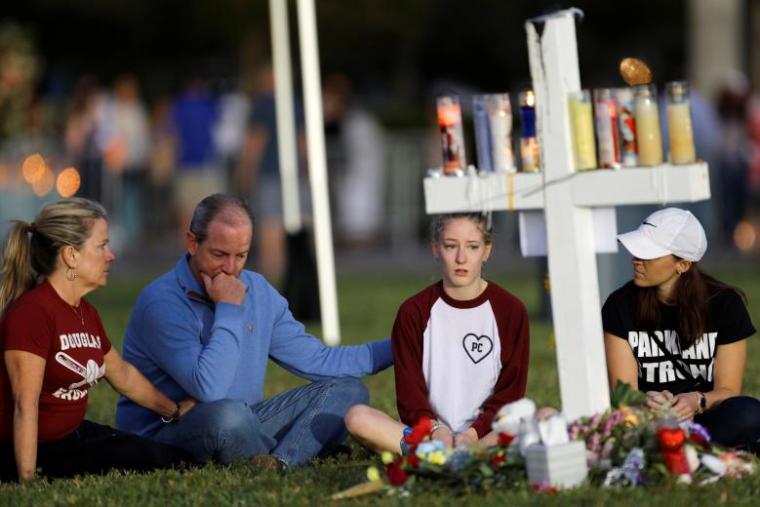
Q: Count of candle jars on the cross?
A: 9